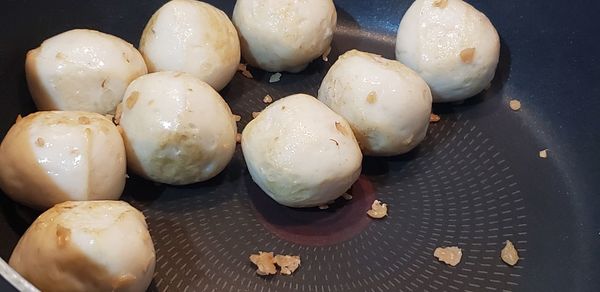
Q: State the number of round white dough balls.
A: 9